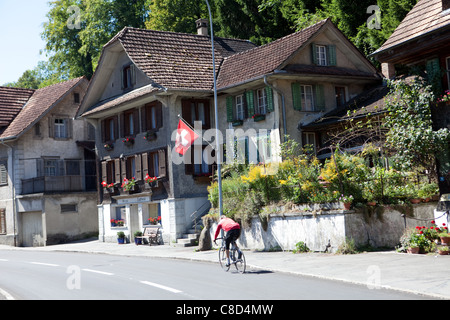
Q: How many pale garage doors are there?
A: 1